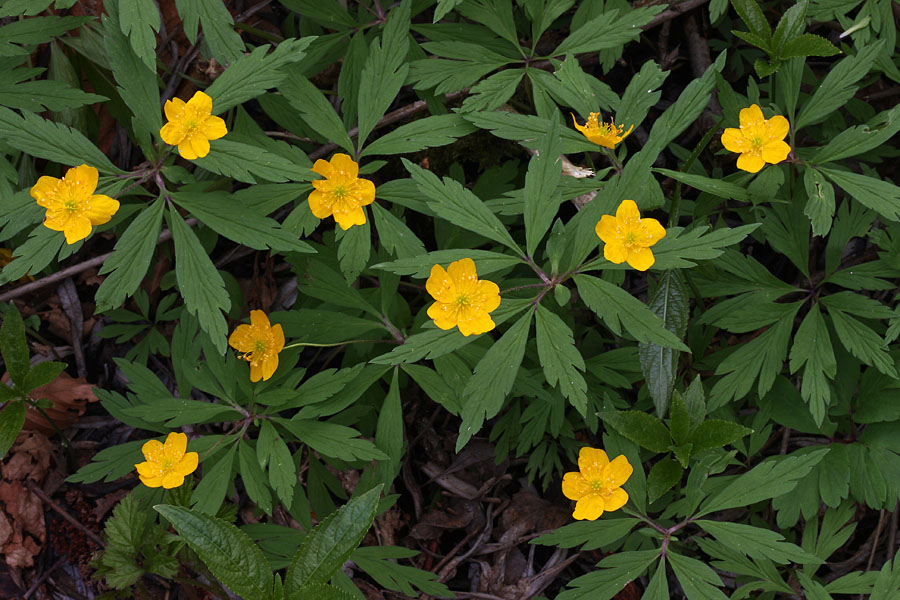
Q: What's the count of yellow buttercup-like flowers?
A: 10